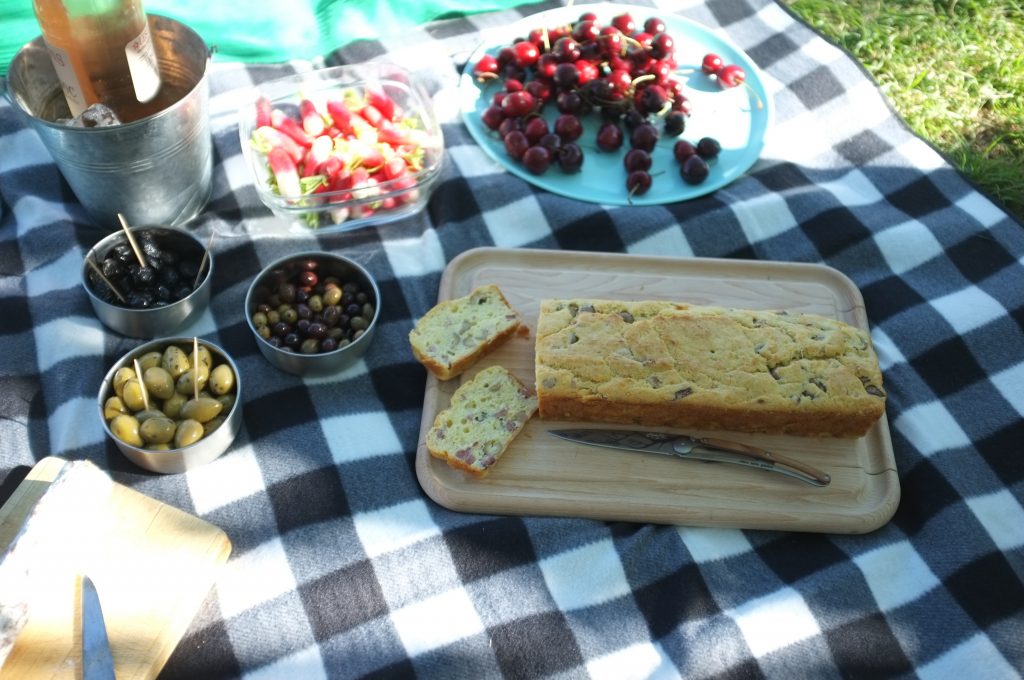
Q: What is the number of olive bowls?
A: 3